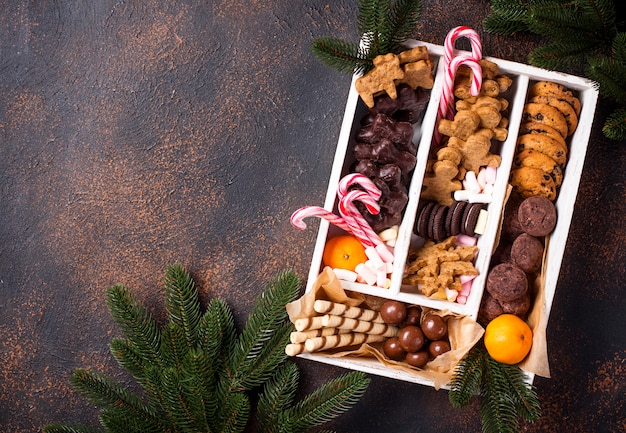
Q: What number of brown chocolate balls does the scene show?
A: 7